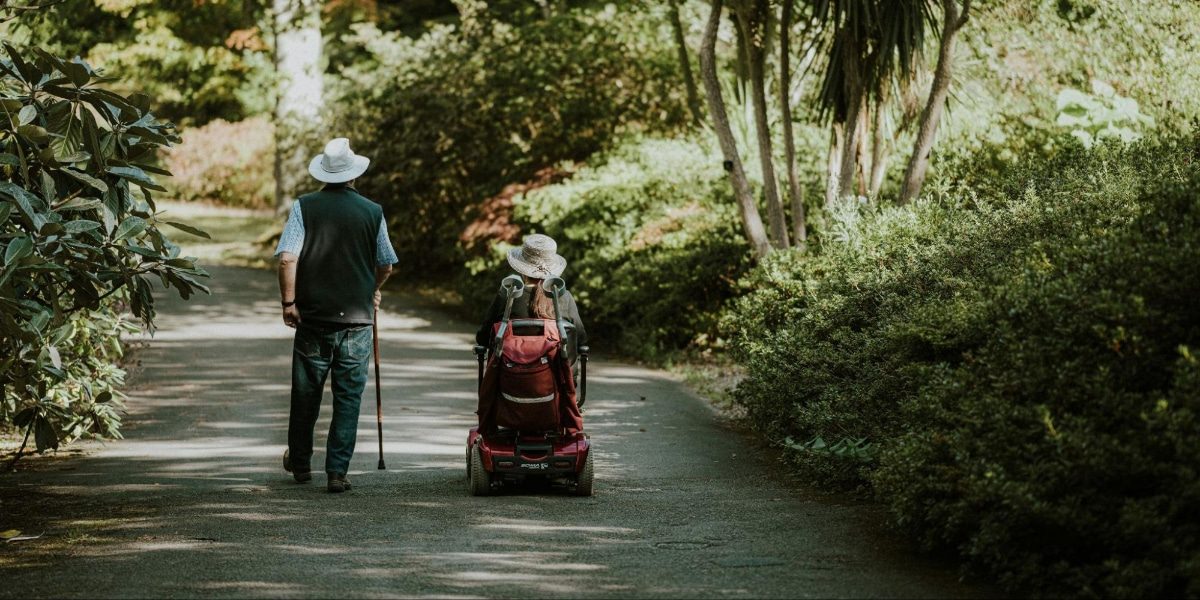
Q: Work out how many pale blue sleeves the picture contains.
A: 2